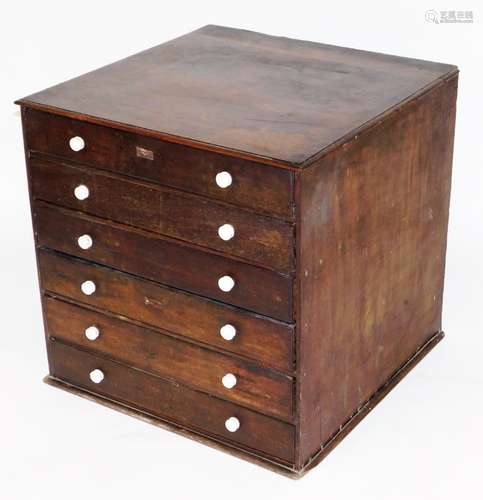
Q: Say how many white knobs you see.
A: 12